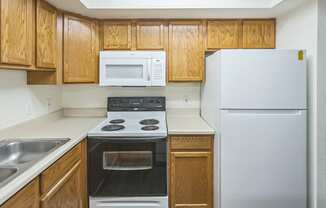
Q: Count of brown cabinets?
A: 11